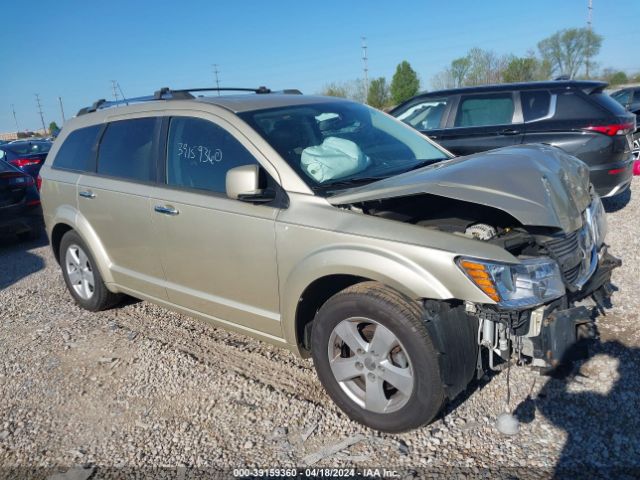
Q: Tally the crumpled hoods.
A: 1